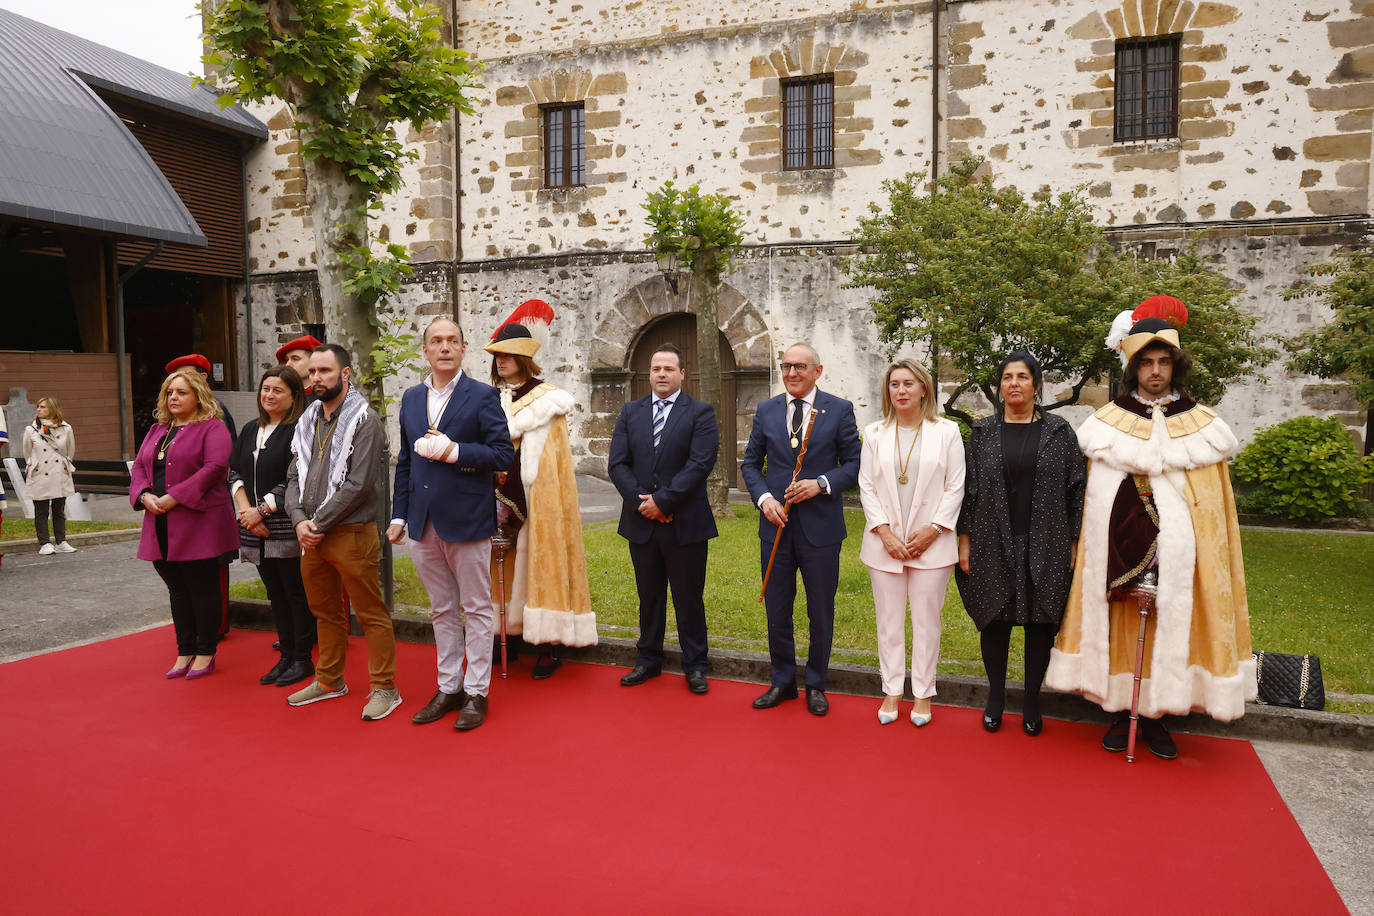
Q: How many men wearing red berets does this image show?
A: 2